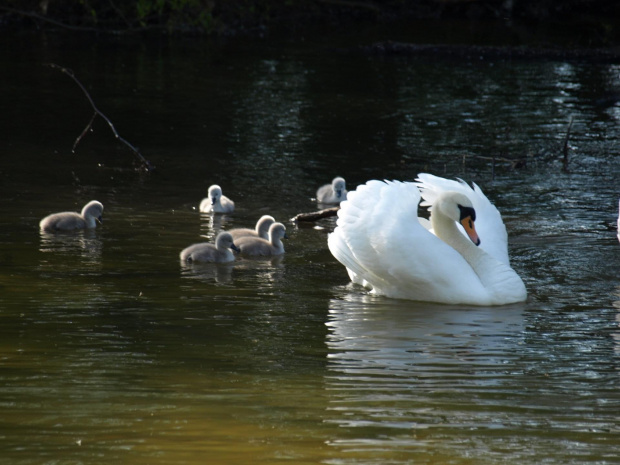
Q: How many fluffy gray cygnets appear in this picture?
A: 6